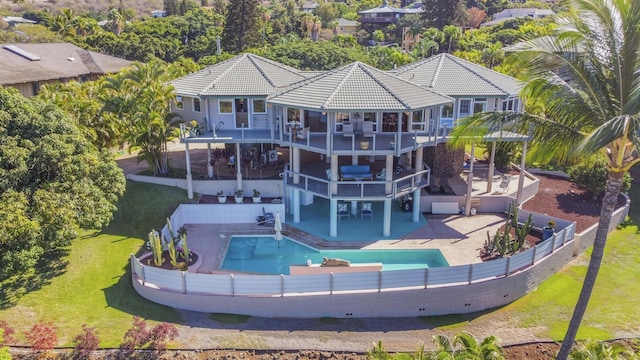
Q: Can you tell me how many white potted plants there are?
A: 3